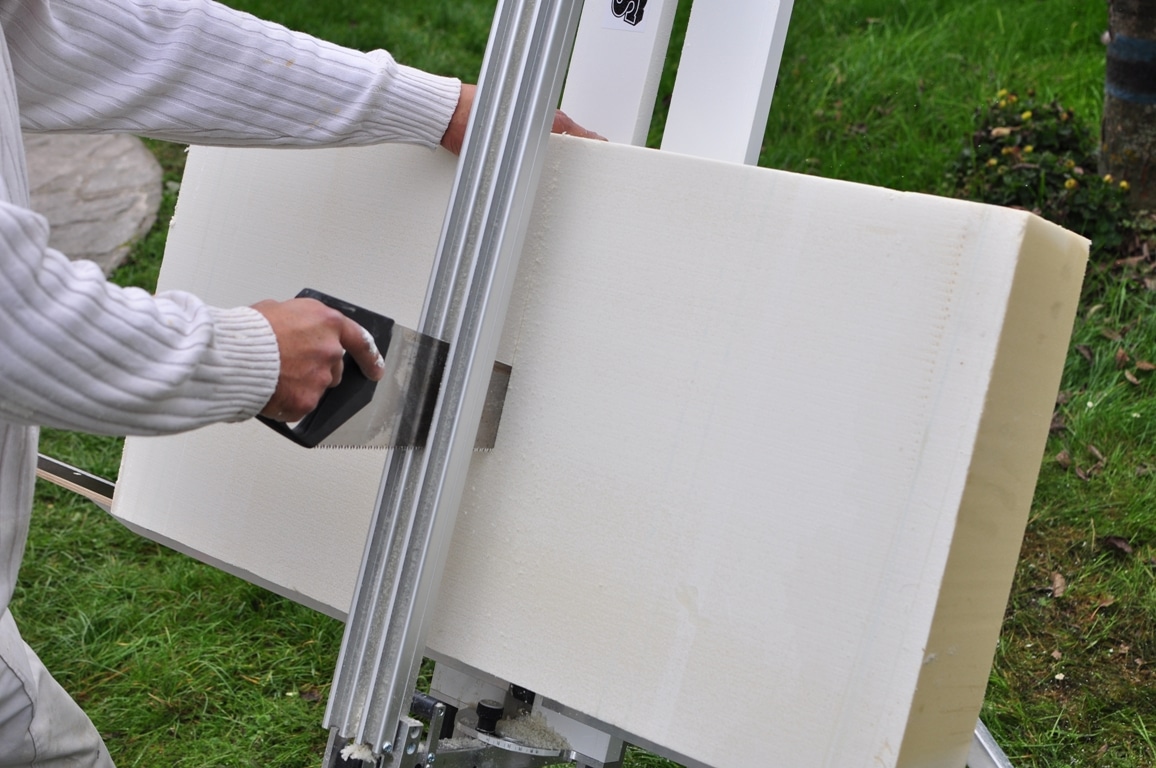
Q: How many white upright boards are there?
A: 2